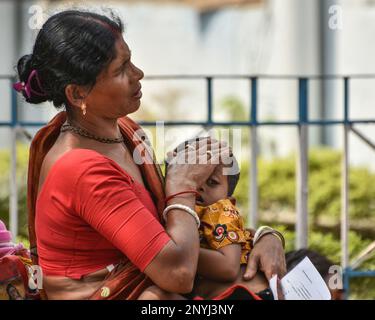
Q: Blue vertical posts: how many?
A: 5